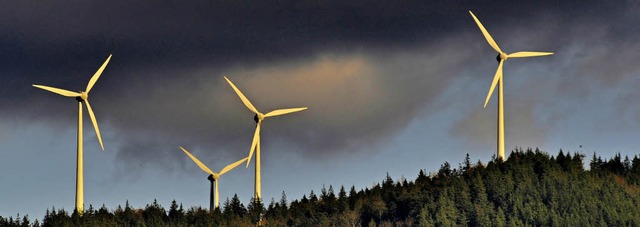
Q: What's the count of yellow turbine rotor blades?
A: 12